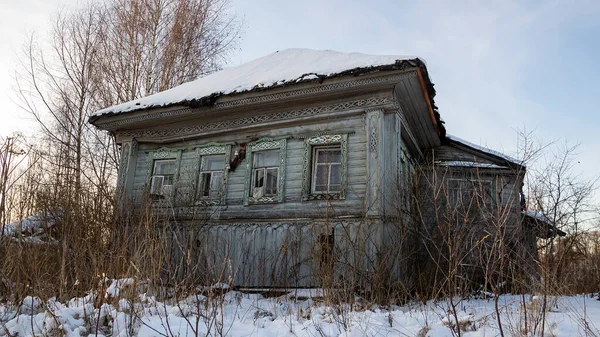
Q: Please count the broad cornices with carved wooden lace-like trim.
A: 1